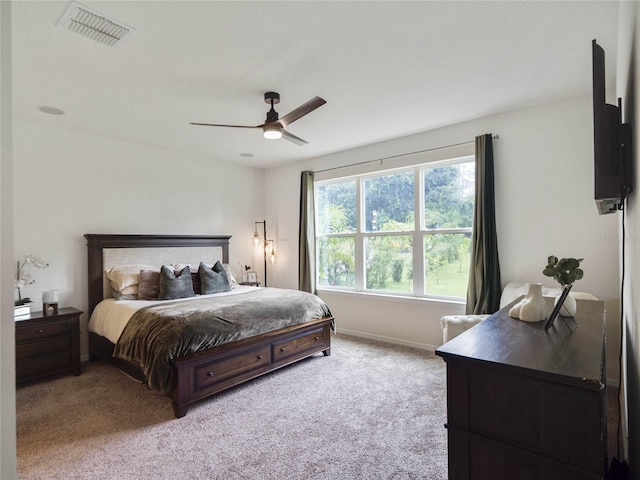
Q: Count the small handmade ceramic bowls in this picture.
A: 0